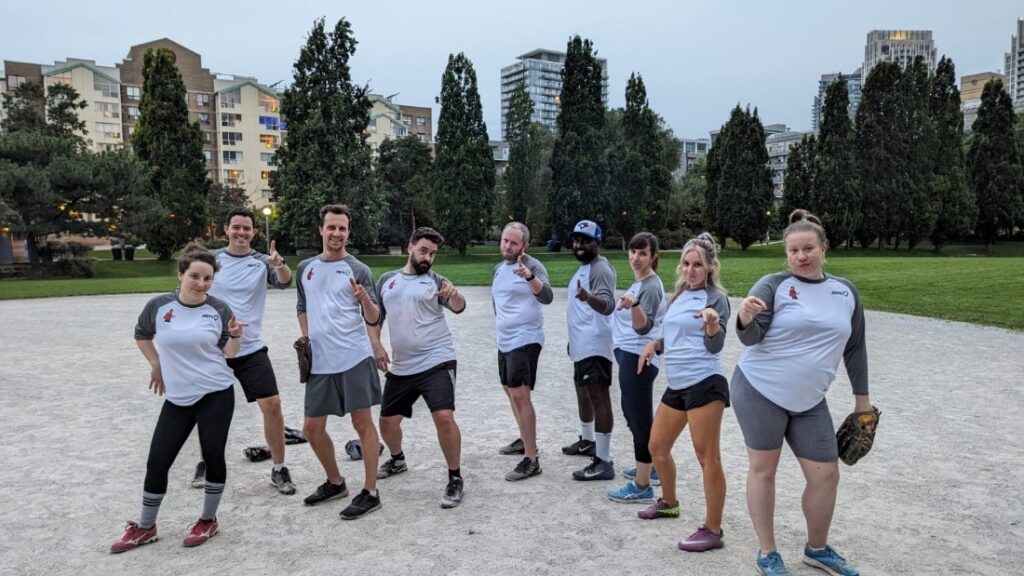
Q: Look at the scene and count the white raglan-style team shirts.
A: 9